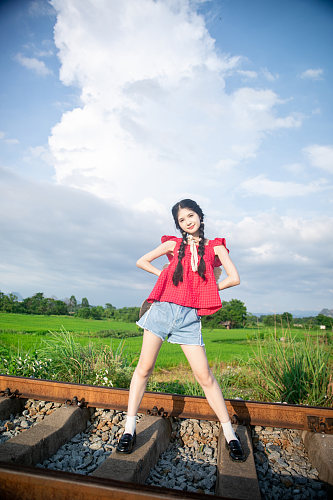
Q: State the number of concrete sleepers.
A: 5